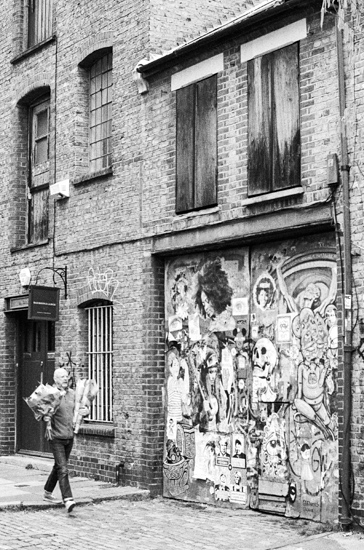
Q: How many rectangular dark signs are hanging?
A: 1